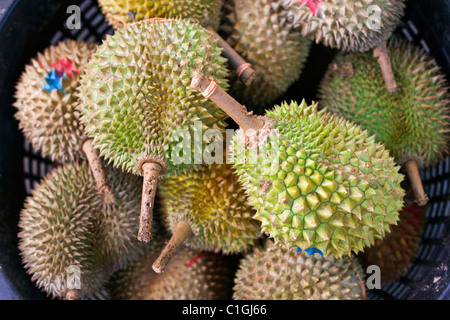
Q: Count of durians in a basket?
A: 12